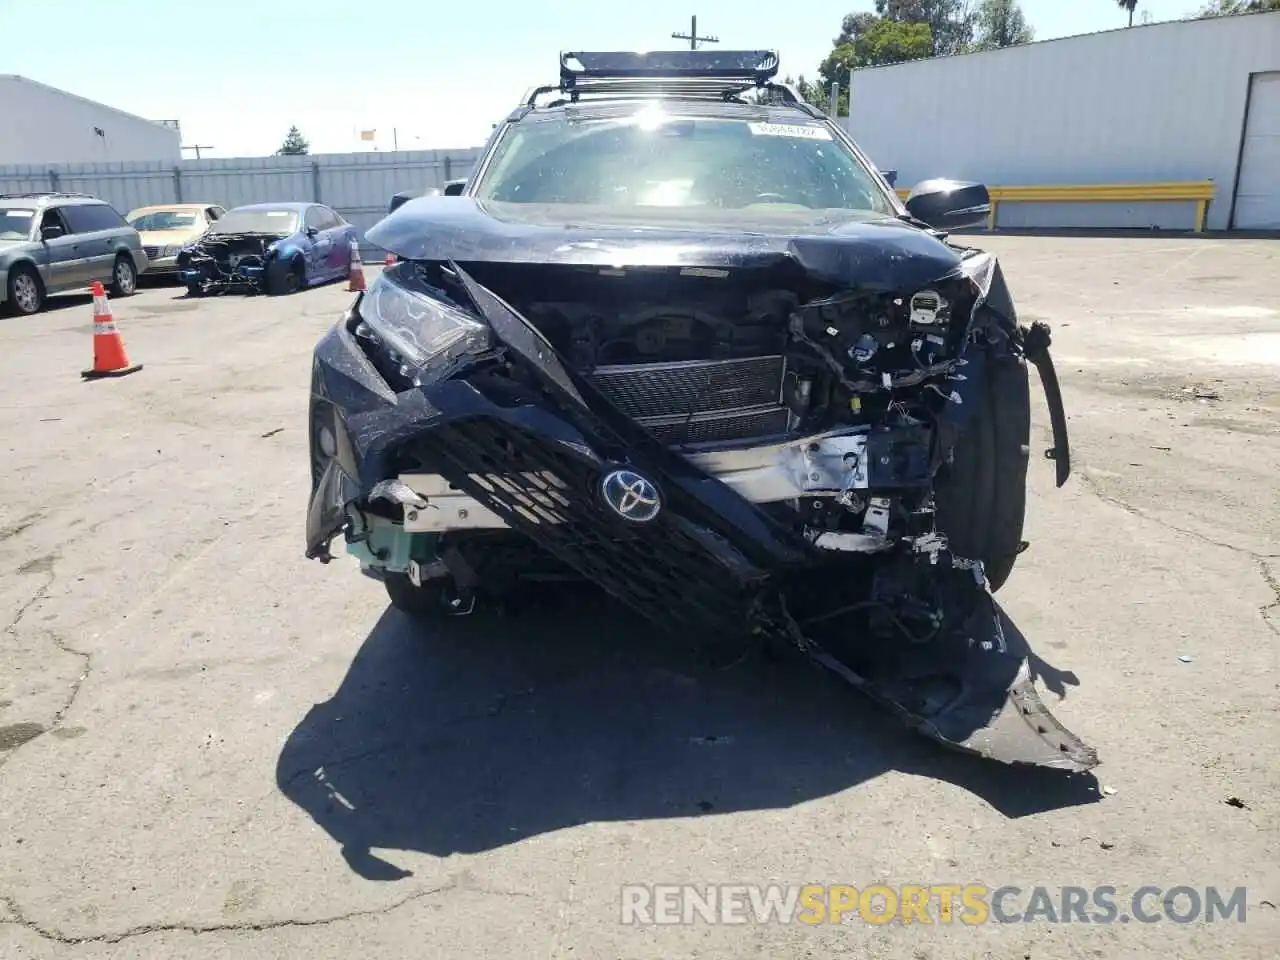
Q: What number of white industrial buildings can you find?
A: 2